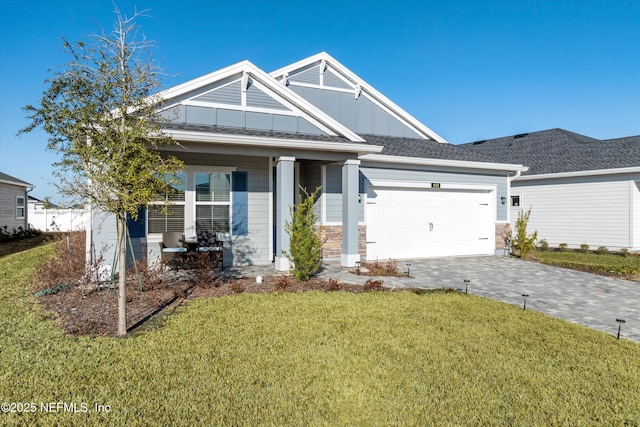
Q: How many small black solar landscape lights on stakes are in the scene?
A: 5